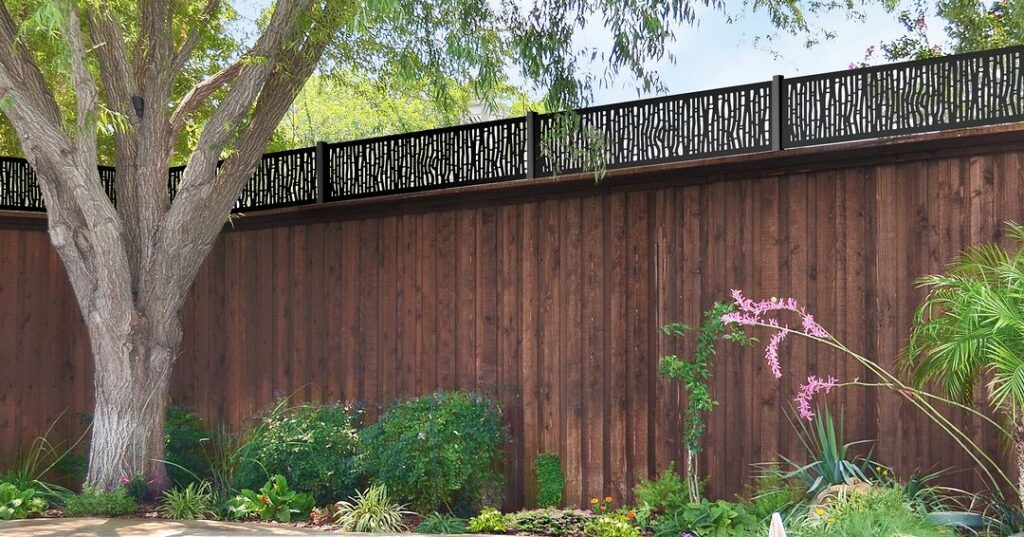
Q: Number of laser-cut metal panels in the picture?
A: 5